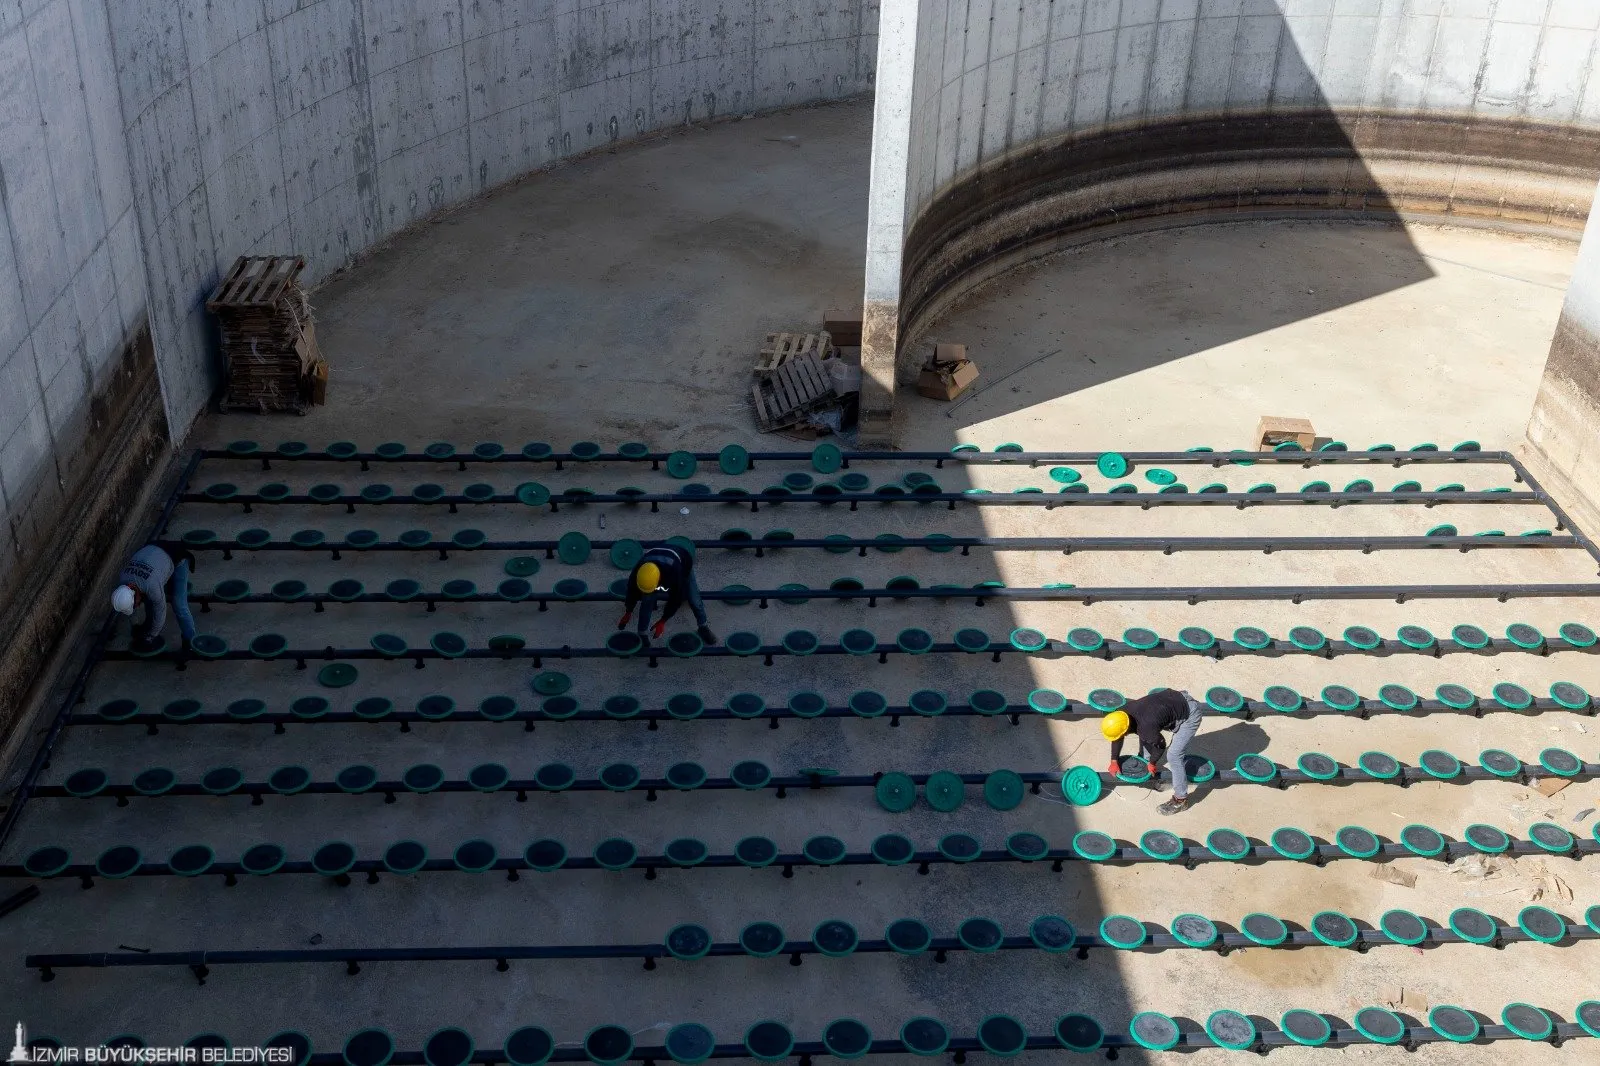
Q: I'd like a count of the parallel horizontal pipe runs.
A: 10